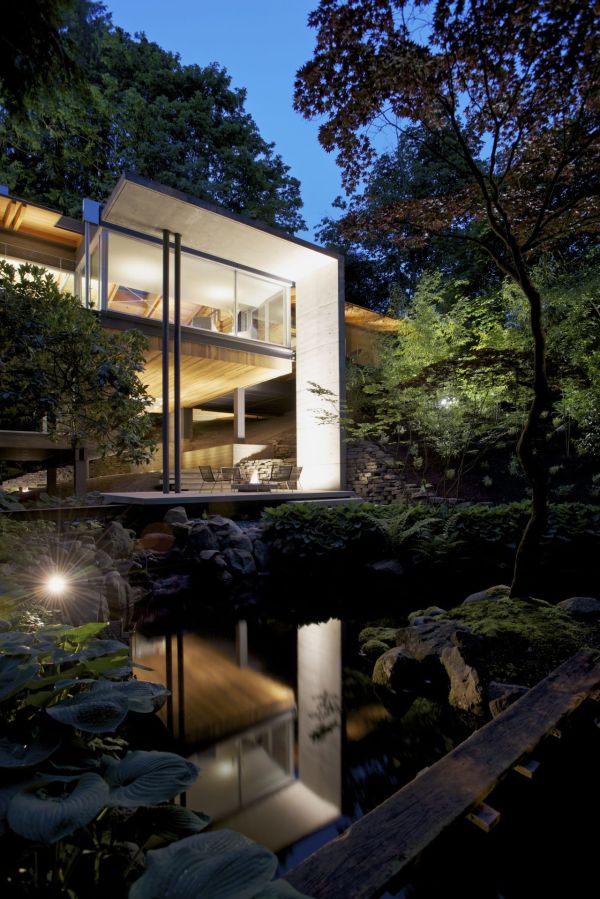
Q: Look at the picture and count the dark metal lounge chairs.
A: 4